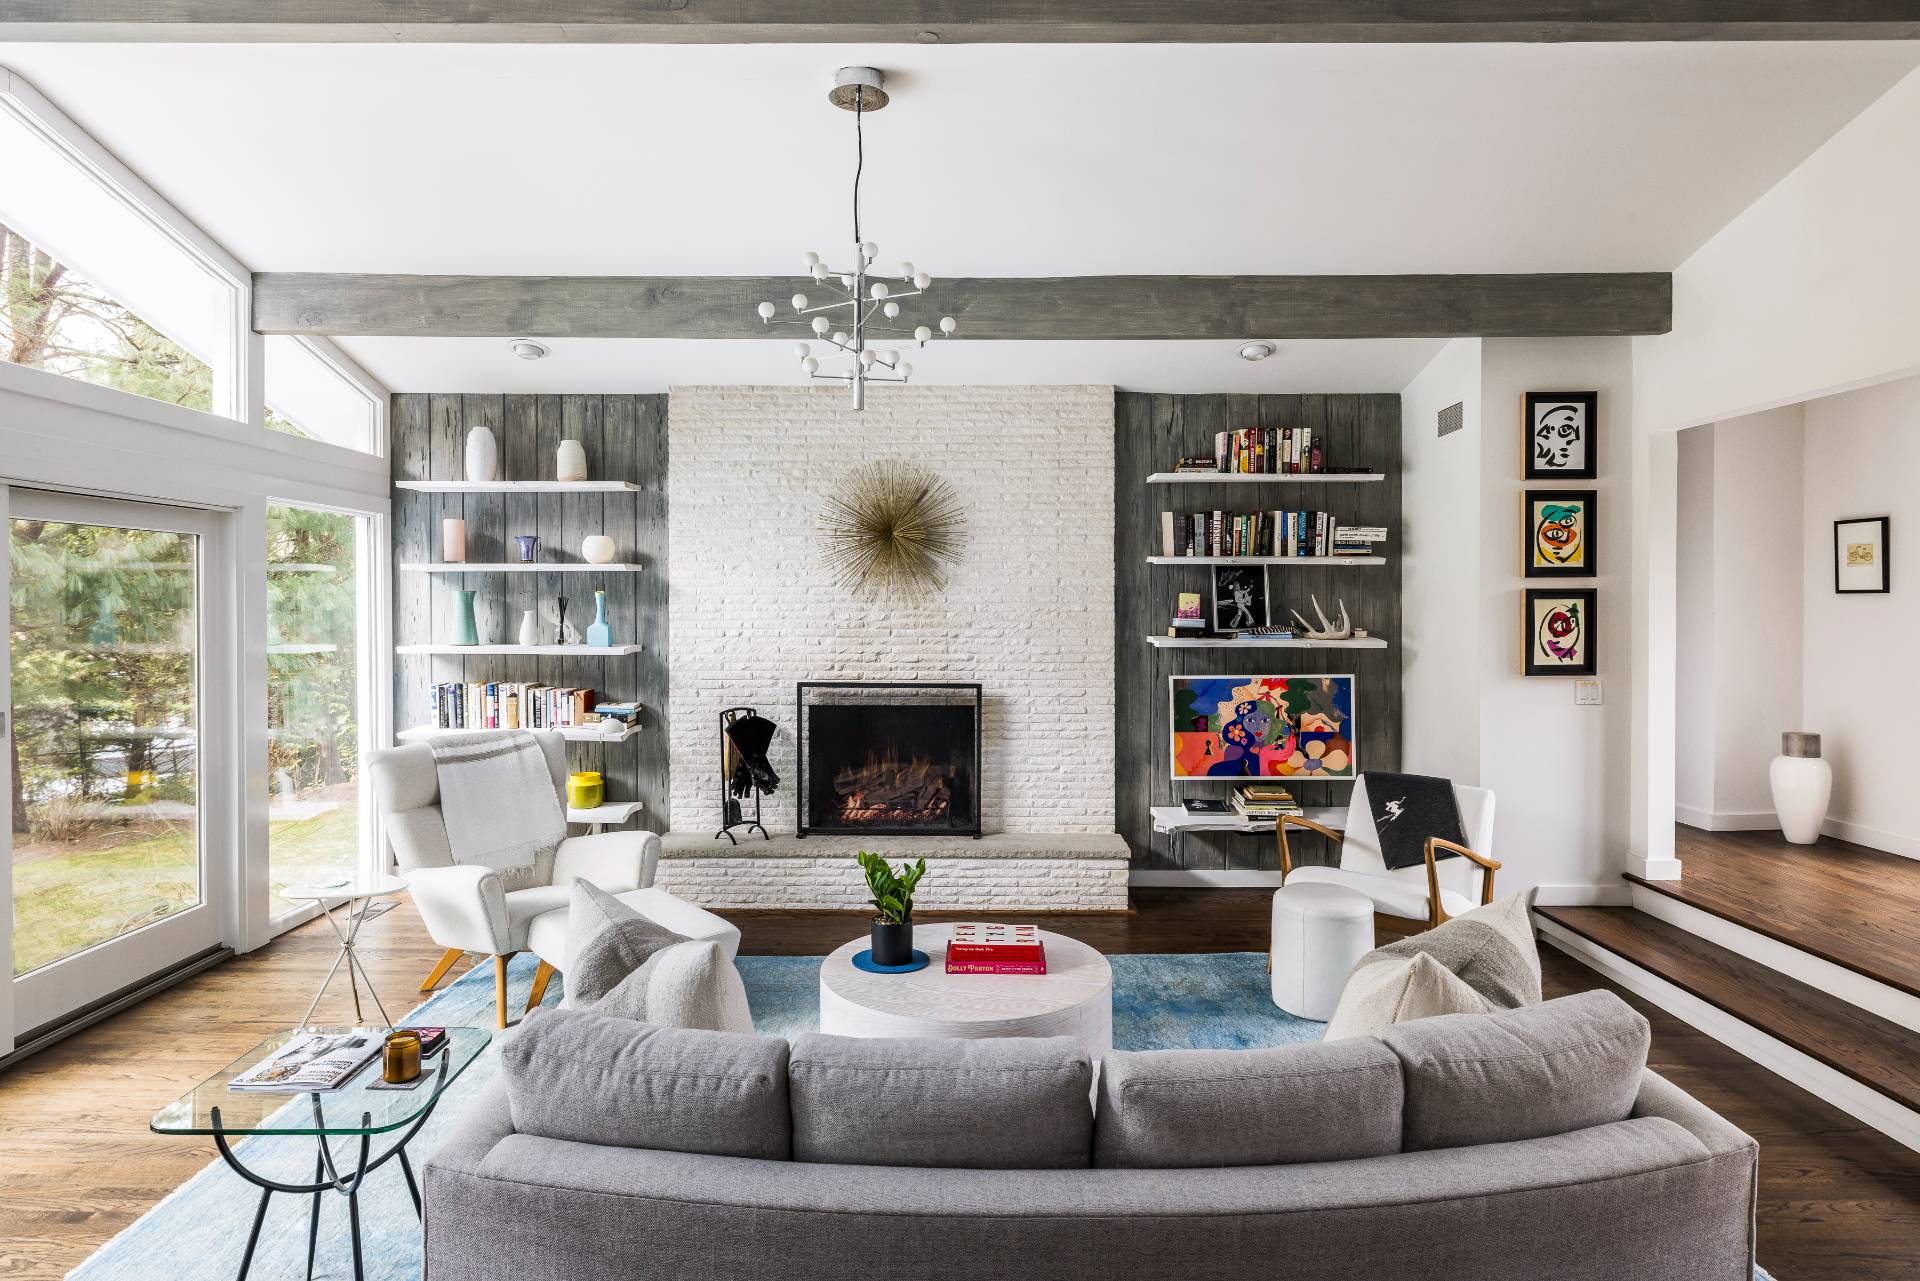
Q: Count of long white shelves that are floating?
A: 9